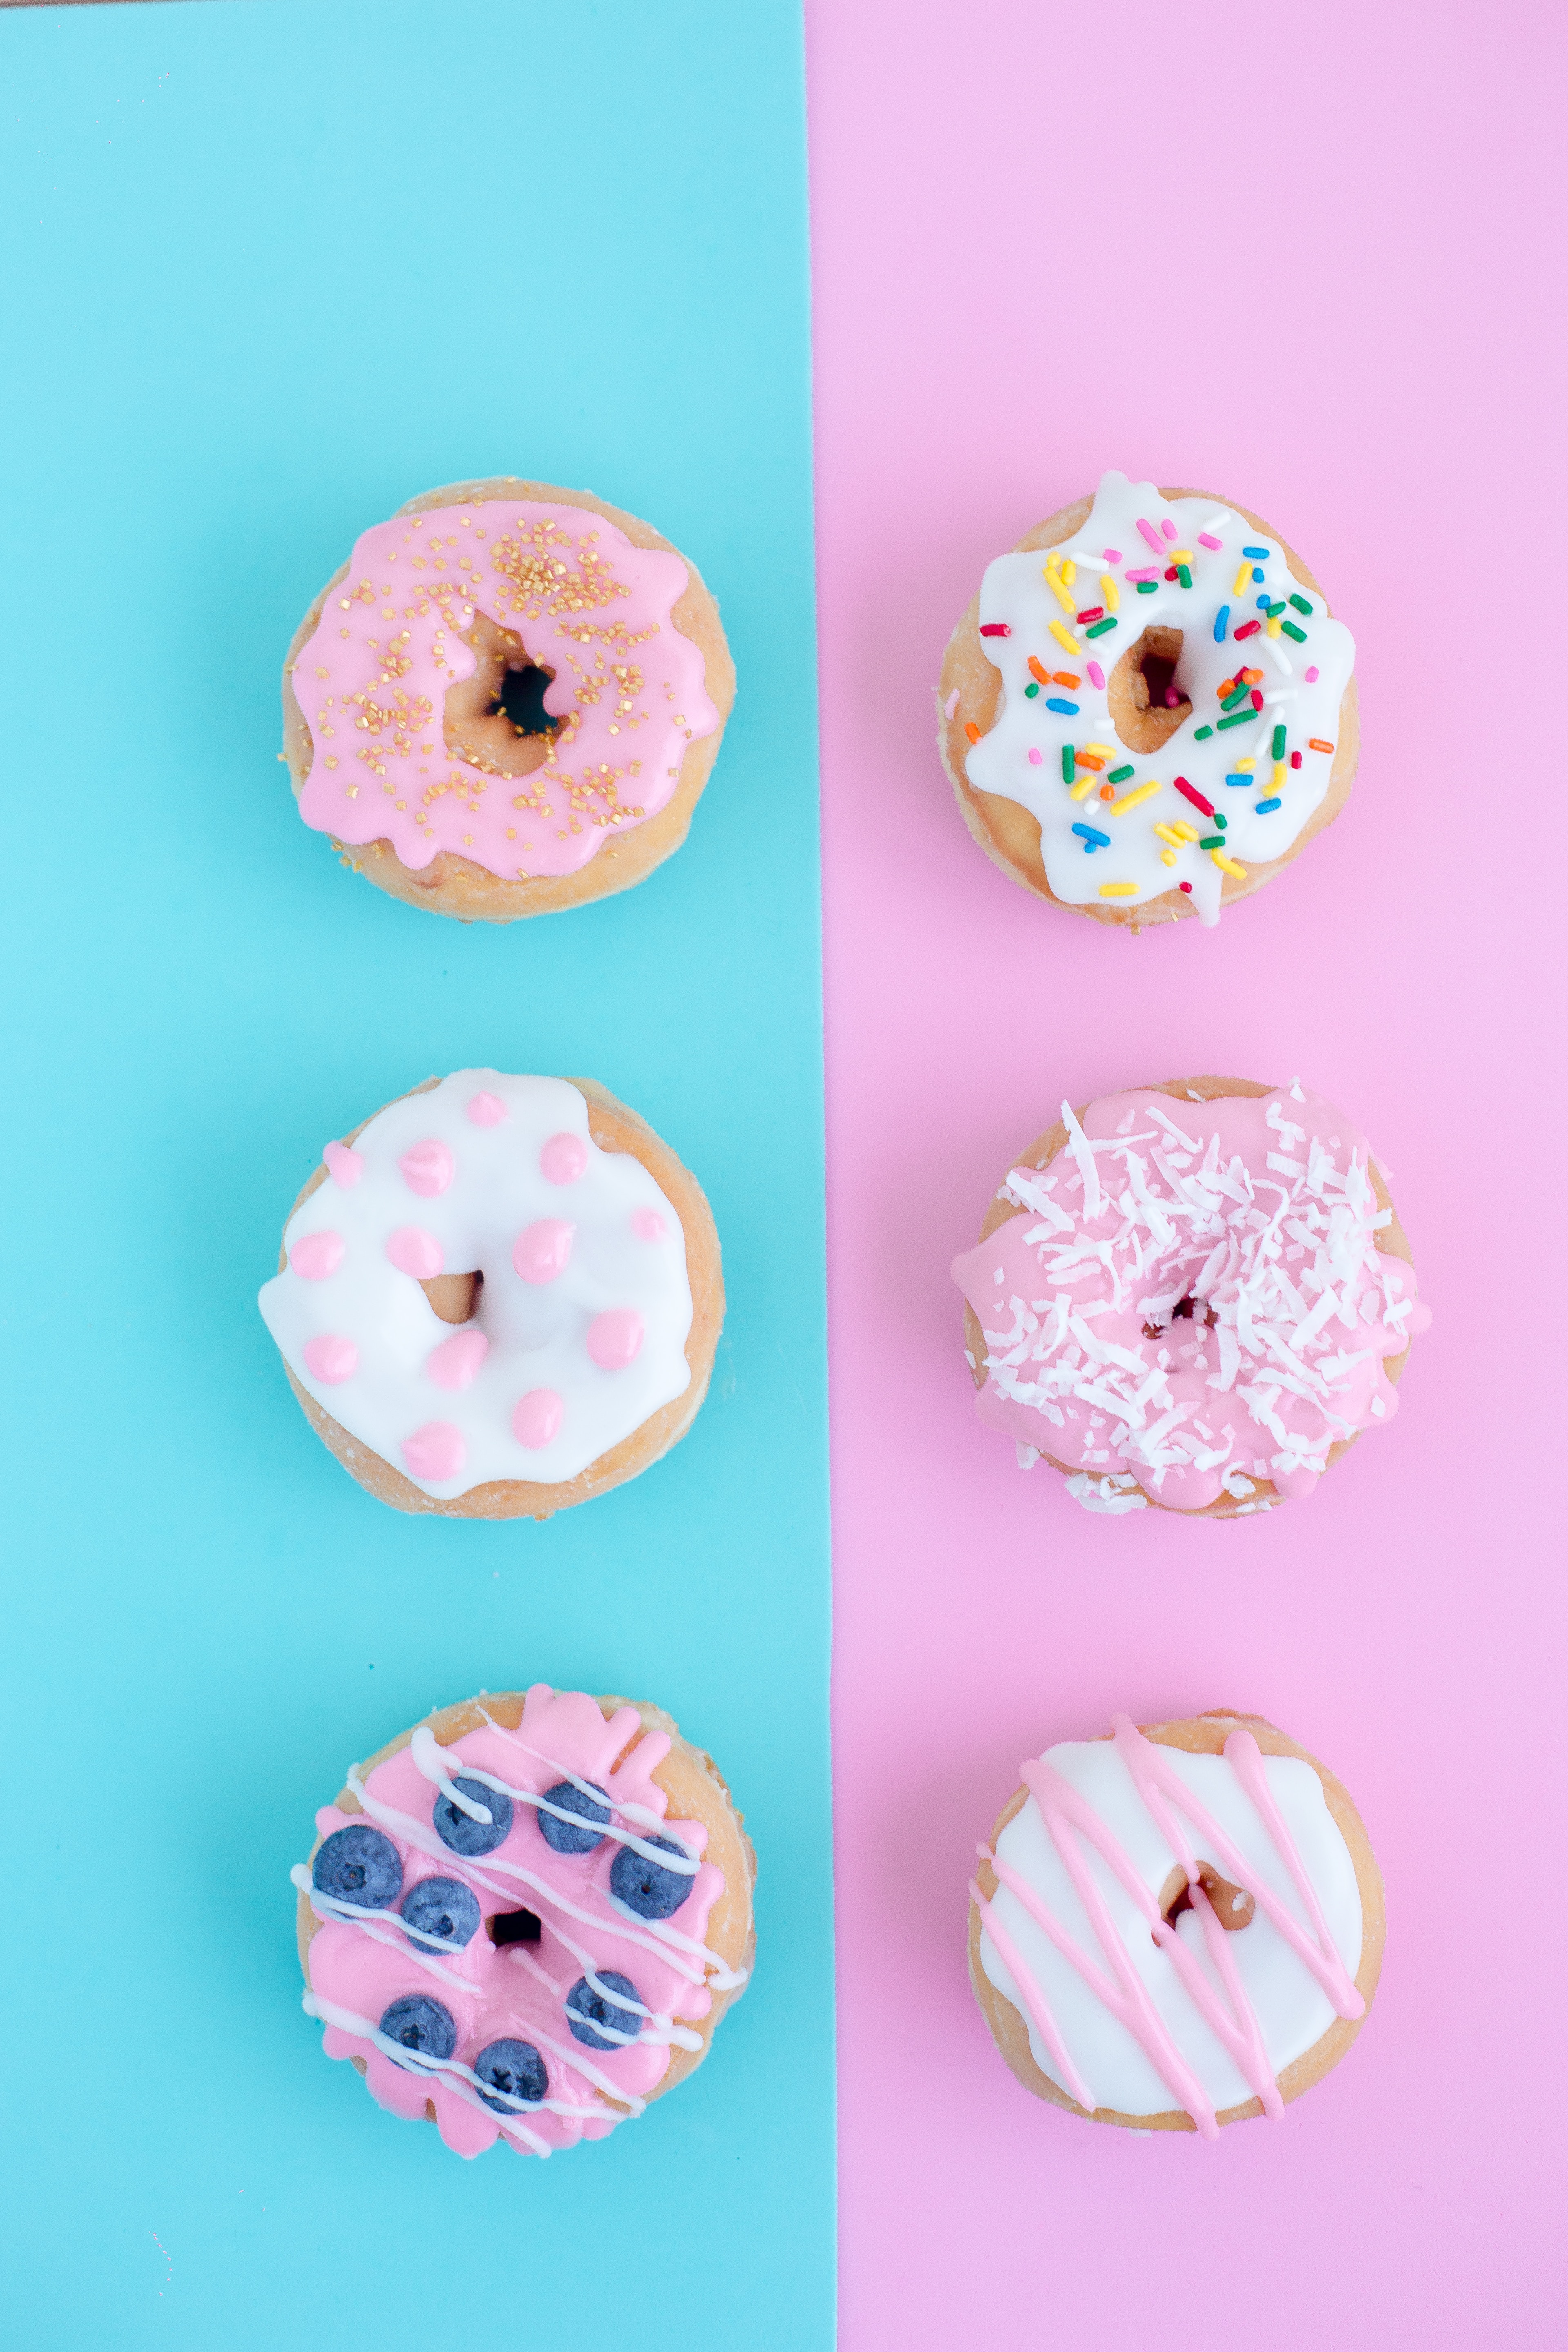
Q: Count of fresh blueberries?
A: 8